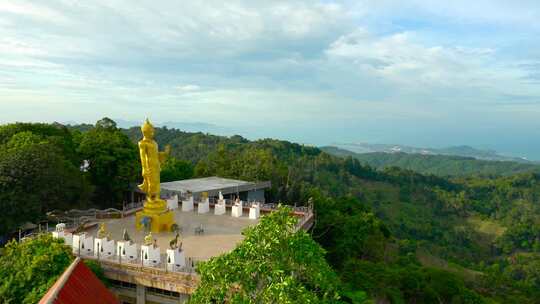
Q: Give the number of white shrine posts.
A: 12